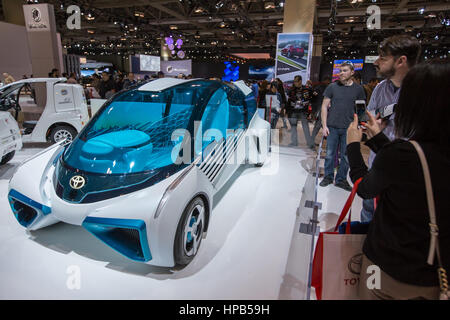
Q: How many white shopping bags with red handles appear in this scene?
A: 1